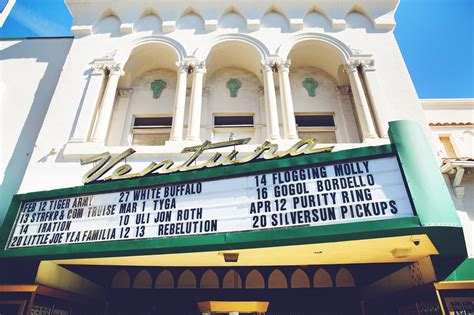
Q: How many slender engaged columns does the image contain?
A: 8